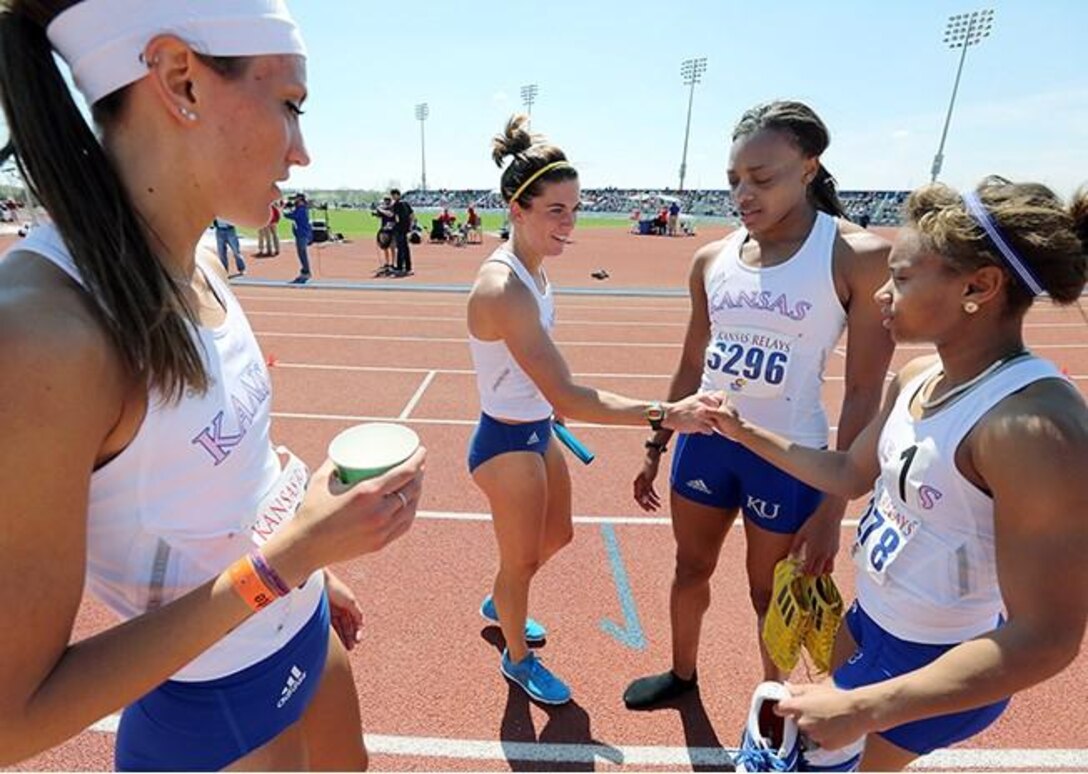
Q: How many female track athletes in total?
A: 4